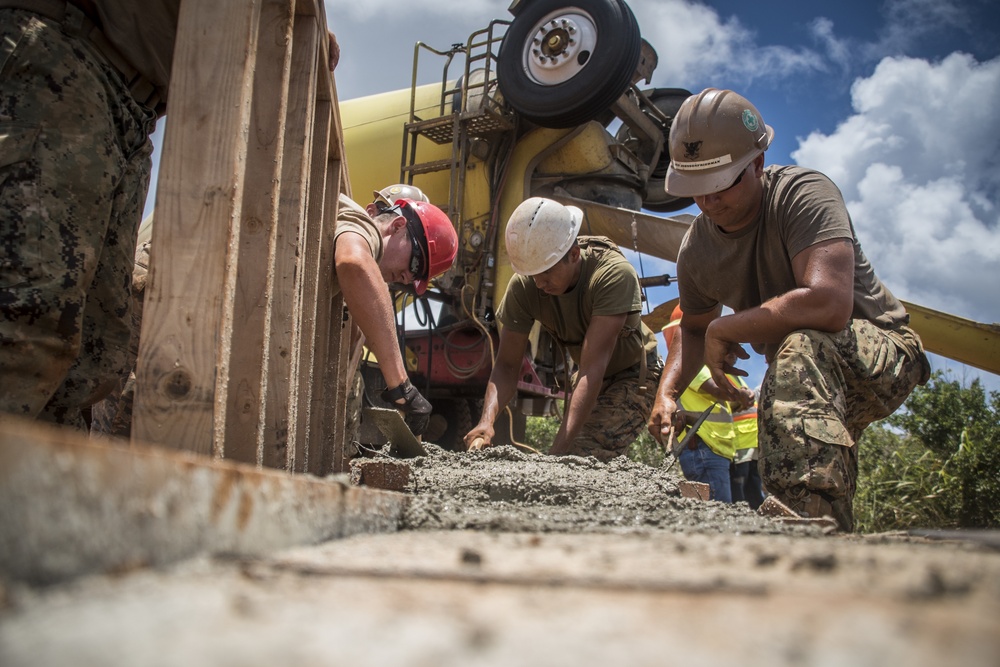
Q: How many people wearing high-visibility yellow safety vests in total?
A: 2